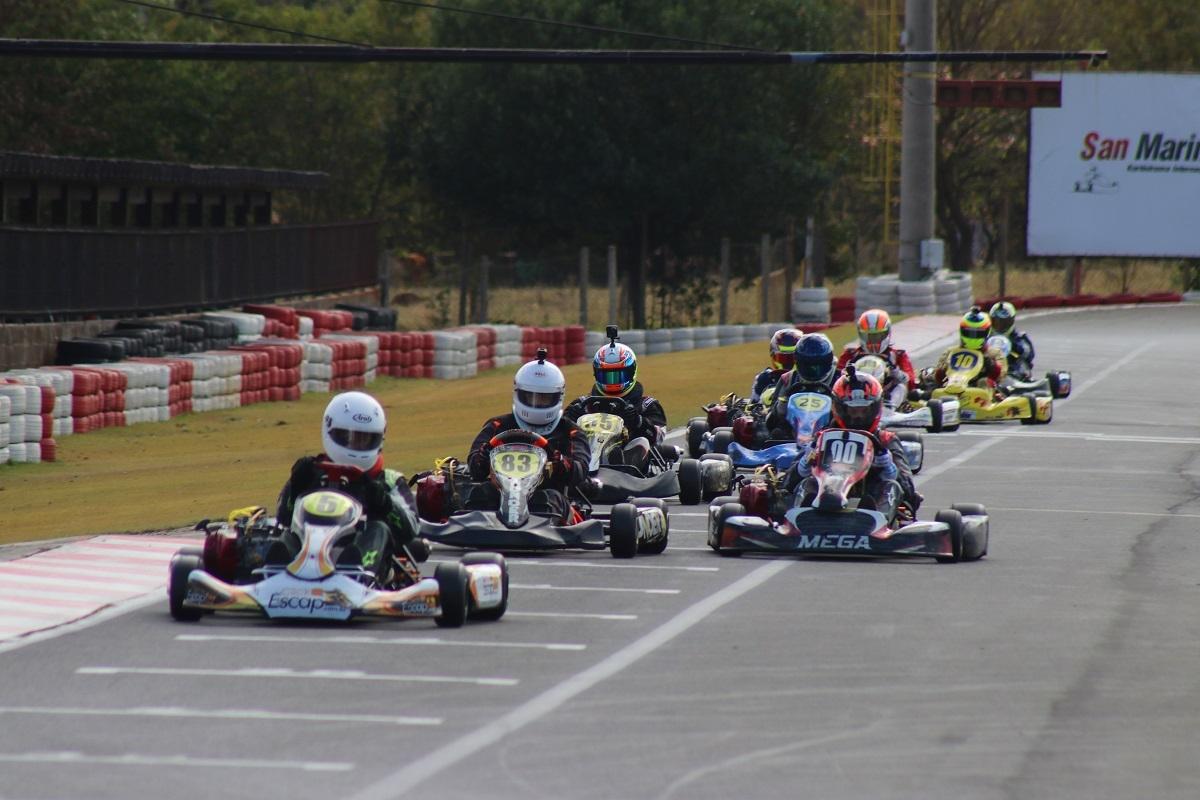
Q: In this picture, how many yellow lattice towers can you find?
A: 1